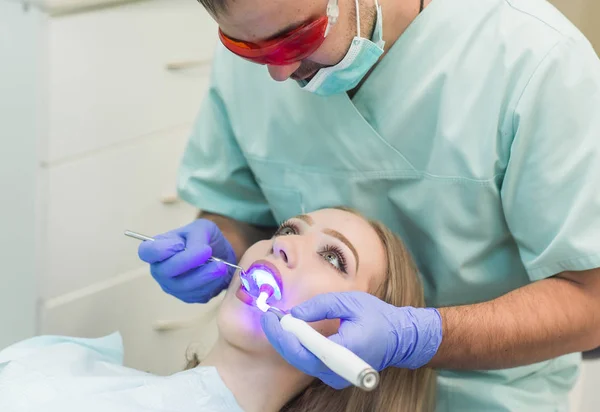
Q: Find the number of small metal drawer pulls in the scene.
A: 3